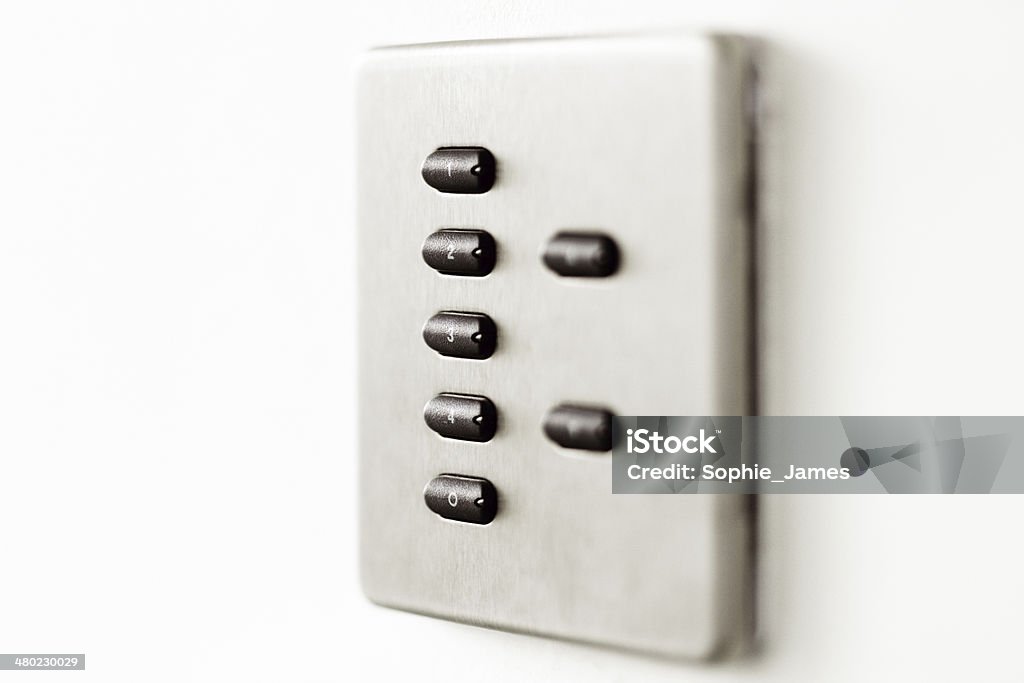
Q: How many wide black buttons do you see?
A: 7